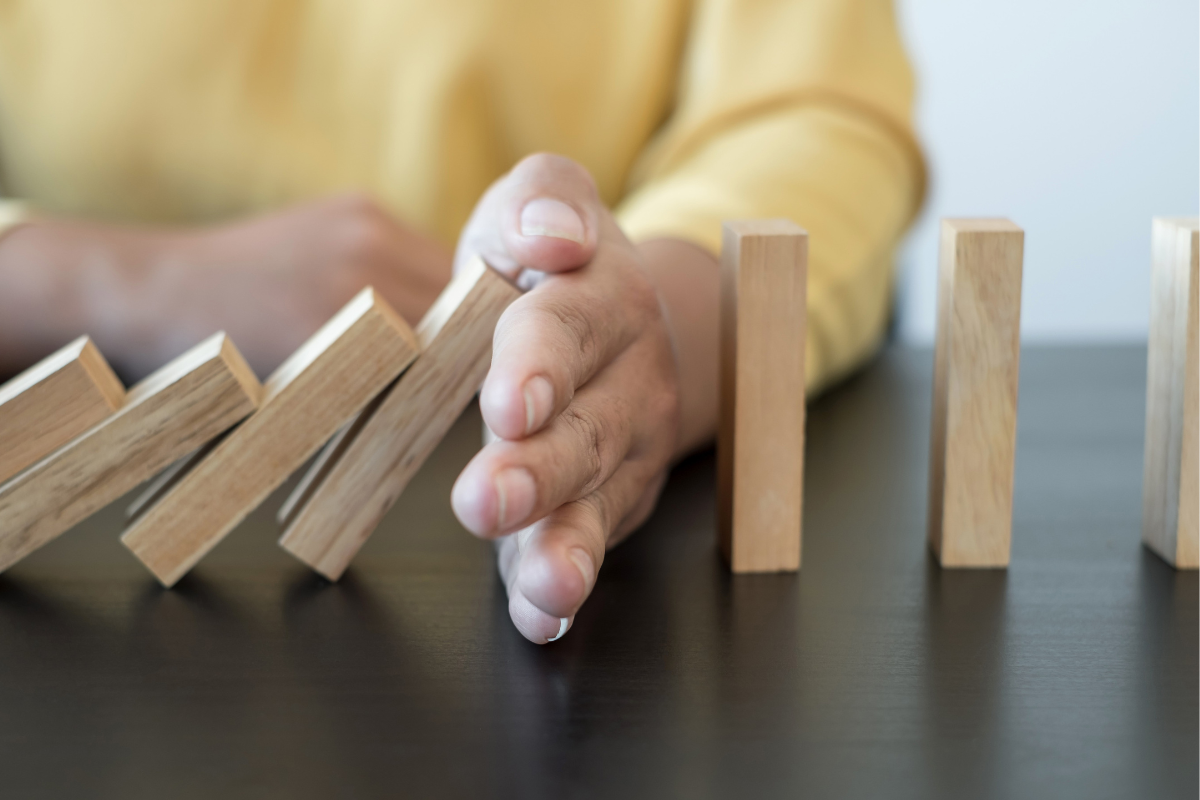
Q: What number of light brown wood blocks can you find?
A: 7